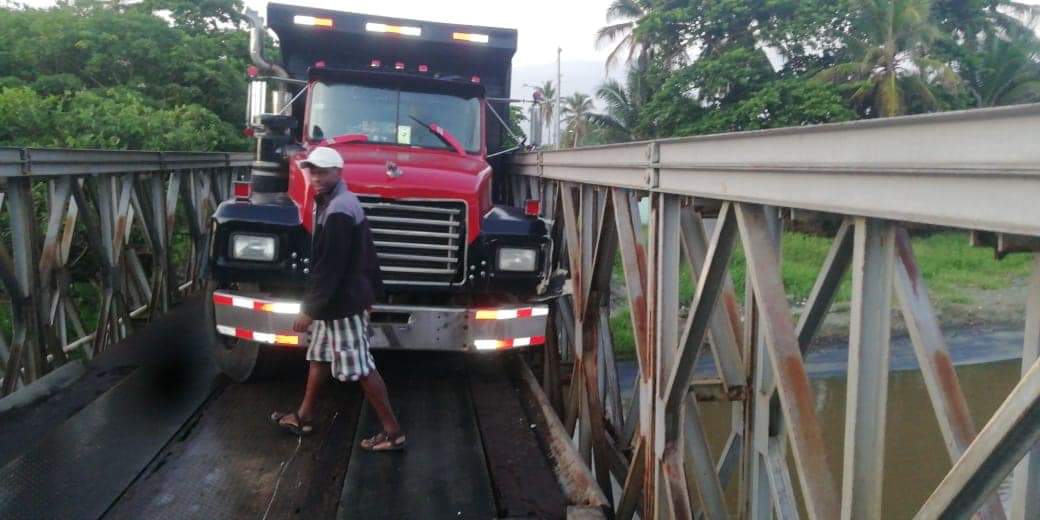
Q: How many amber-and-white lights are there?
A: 3